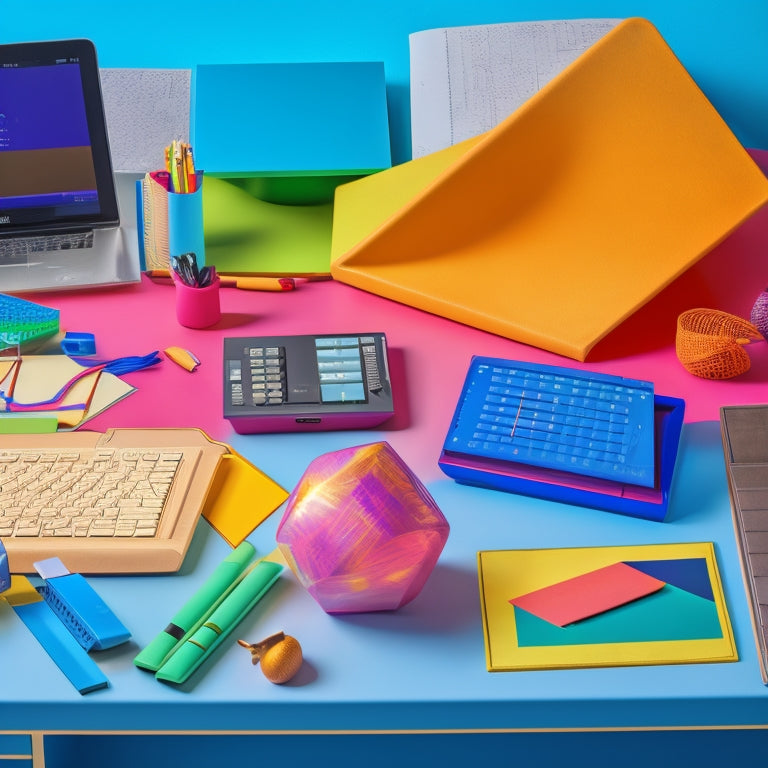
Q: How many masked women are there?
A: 0